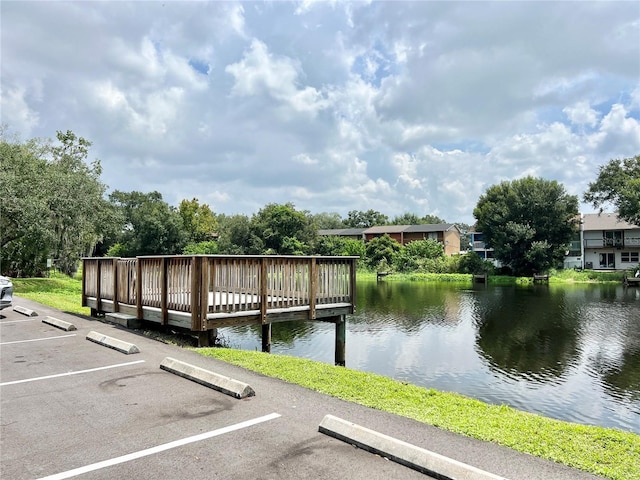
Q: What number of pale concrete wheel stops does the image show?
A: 5